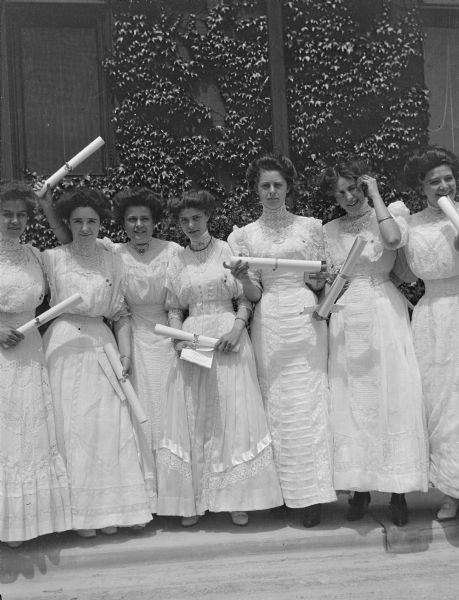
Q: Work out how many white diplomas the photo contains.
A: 7